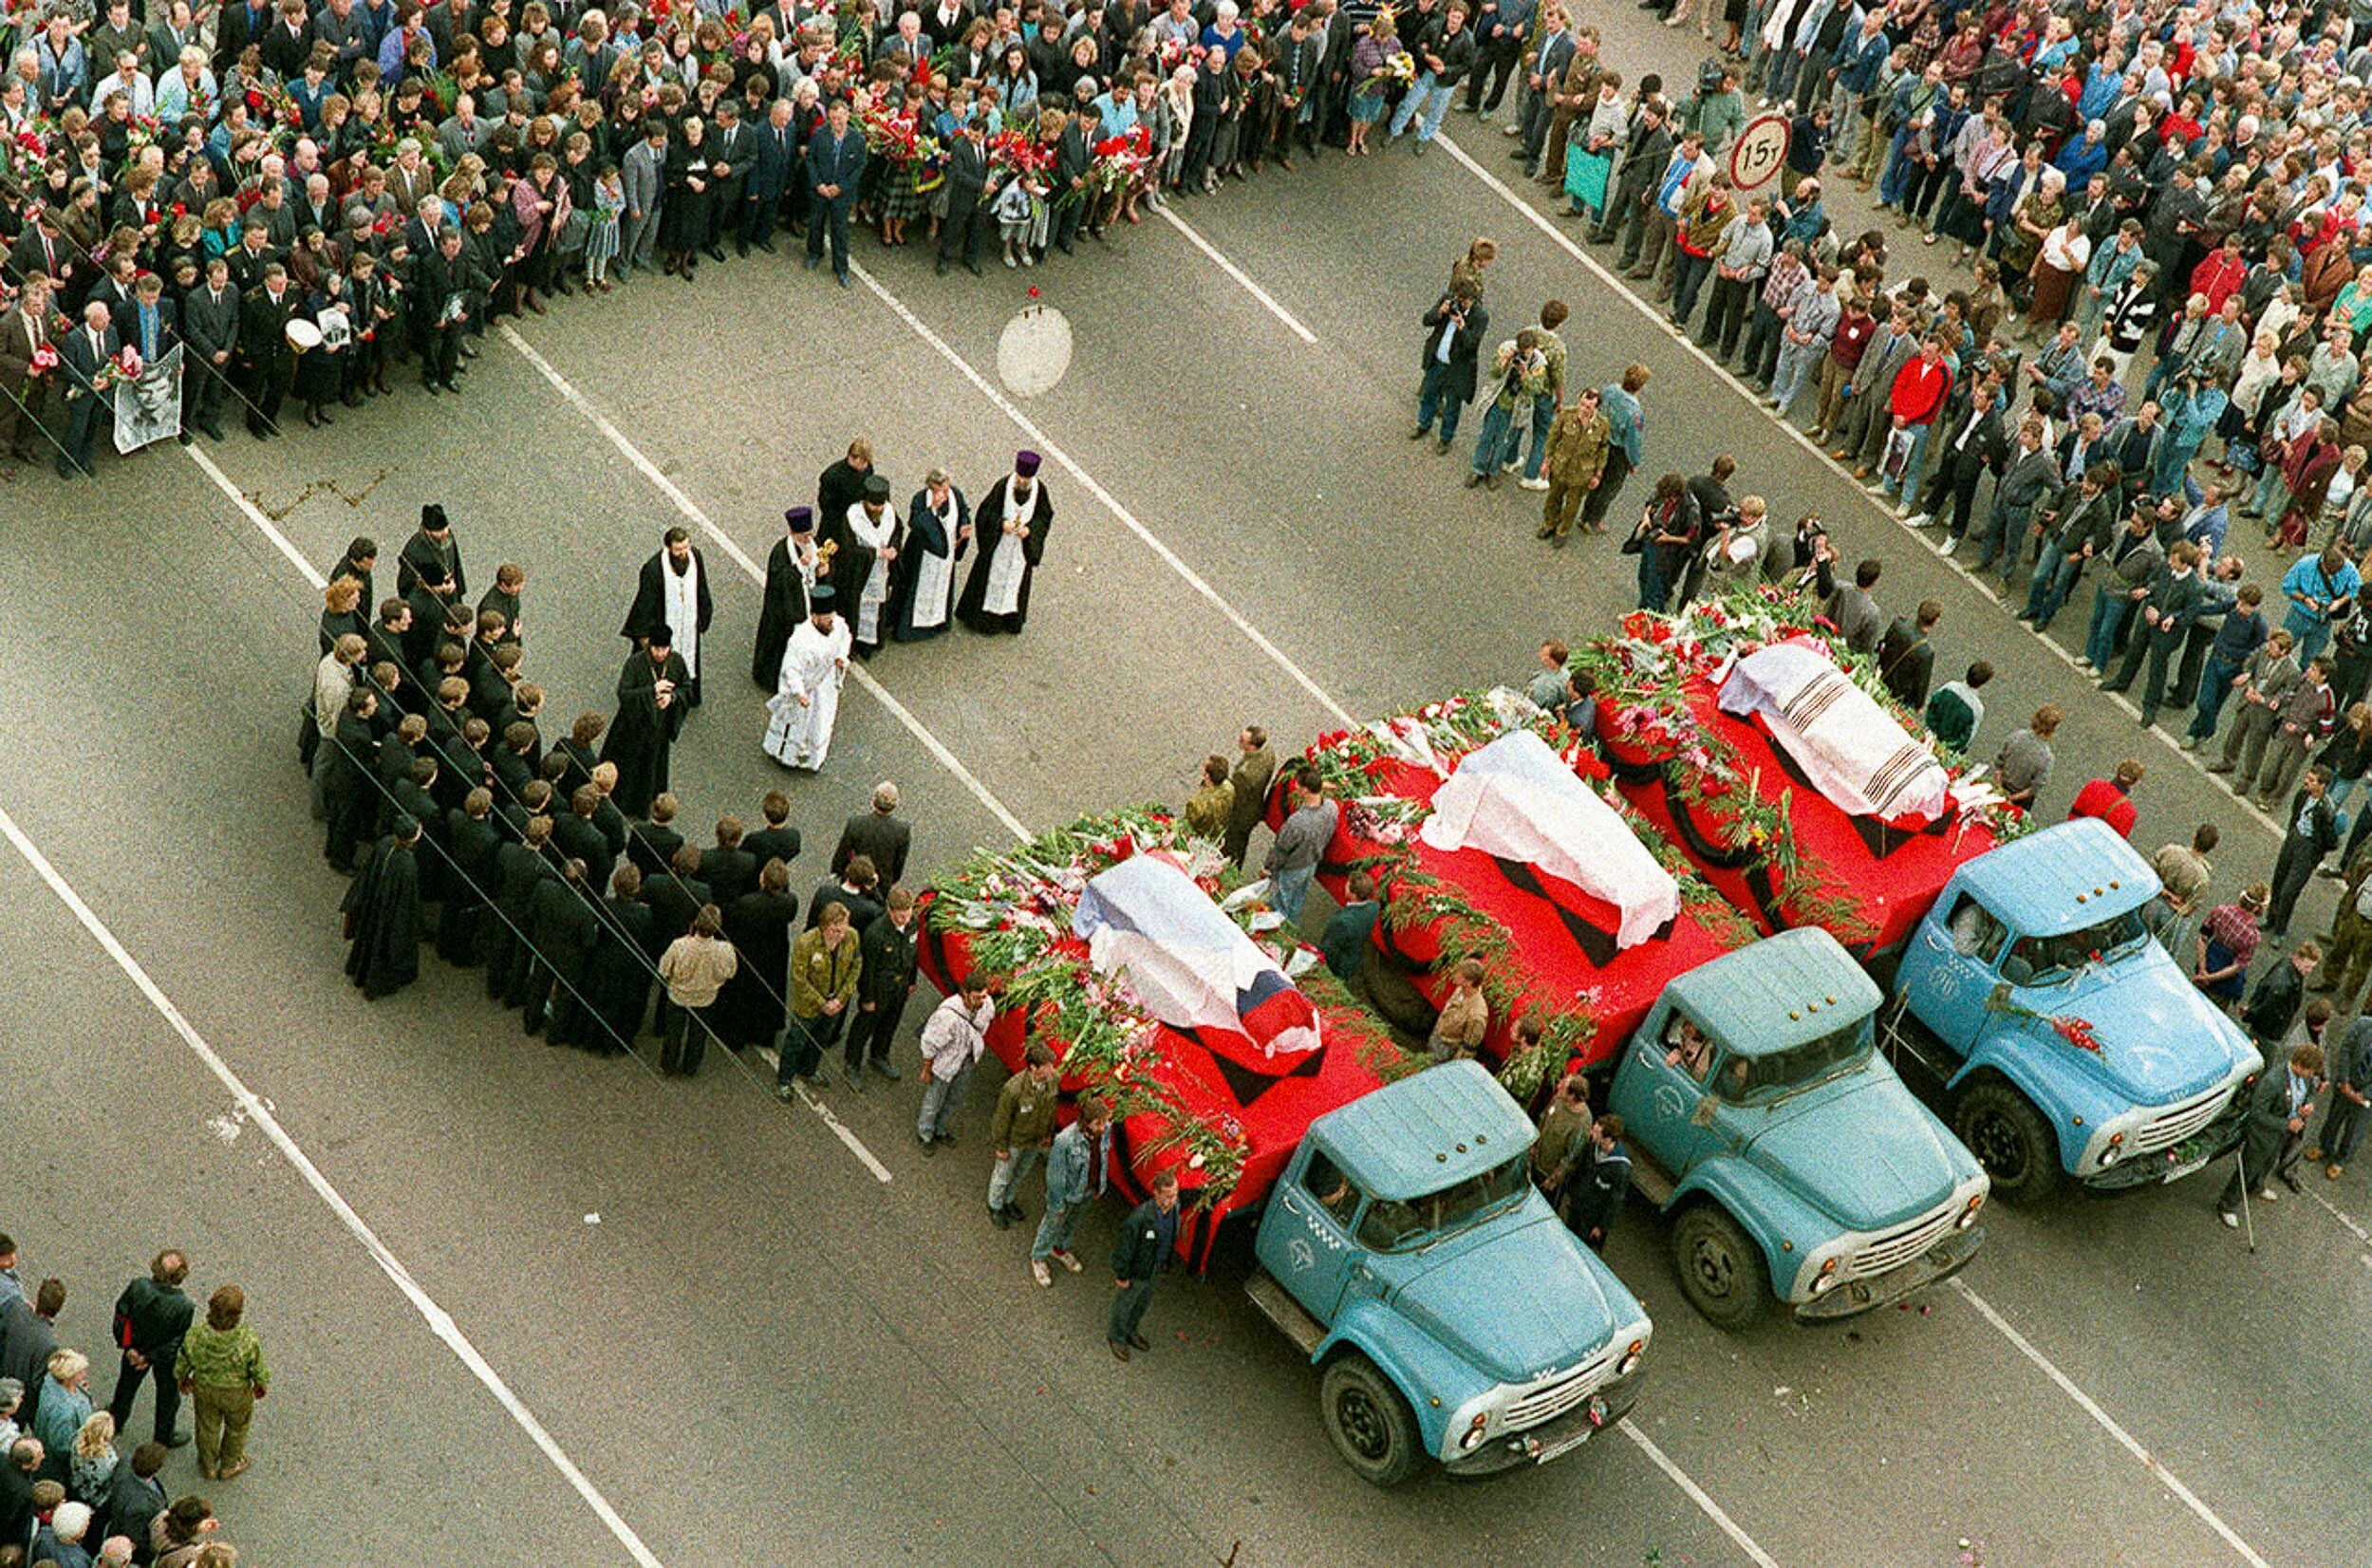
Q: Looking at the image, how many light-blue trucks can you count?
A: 3